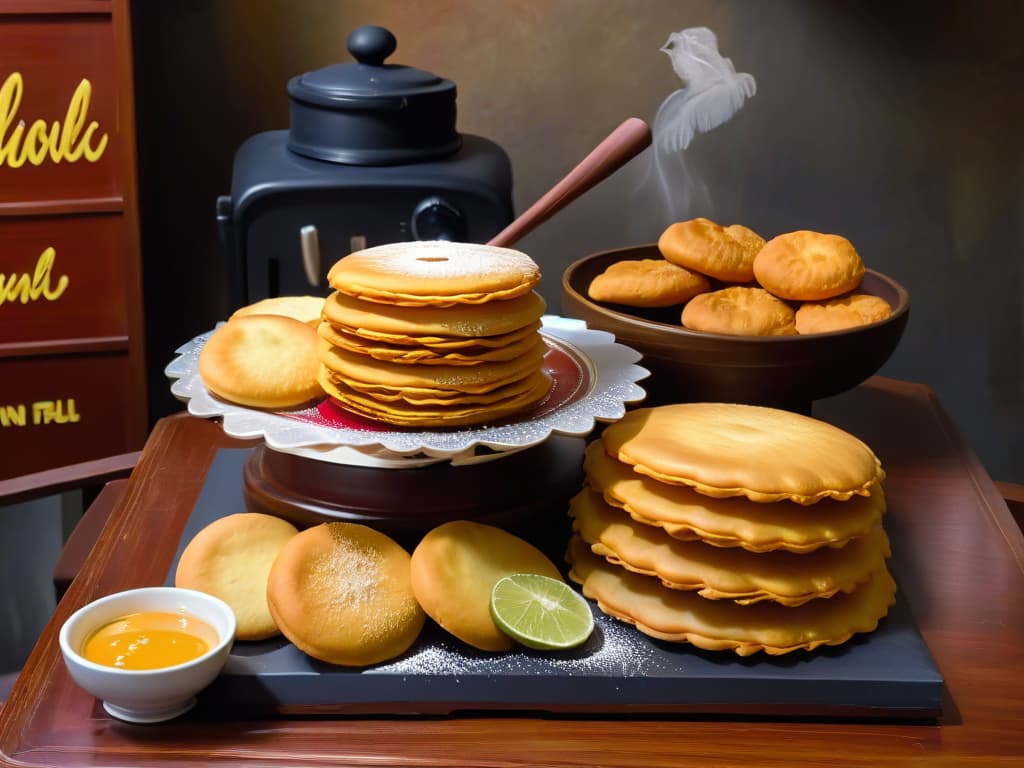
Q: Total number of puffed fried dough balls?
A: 5